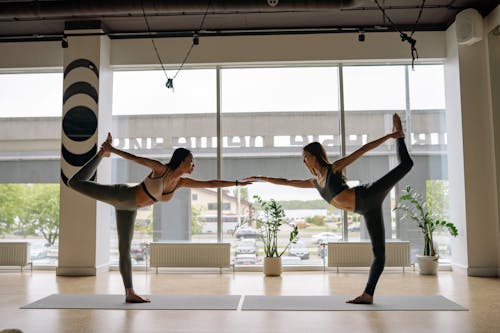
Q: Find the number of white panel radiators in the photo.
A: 3